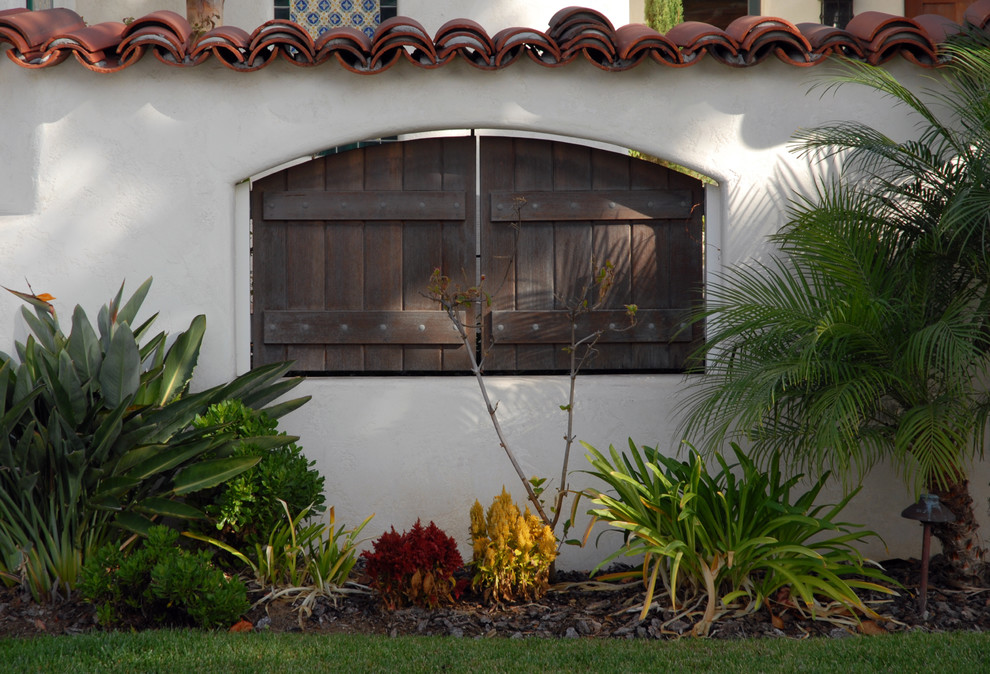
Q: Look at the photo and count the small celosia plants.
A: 2